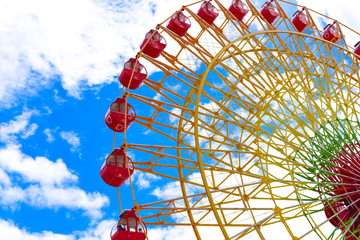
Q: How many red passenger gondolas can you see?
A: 12